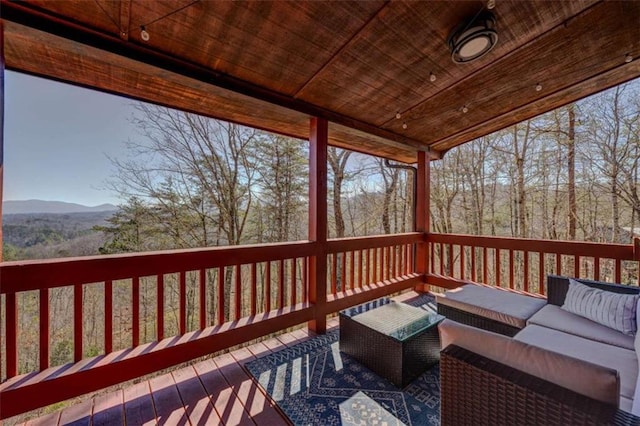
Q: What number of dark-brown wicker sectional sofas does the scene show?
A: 1